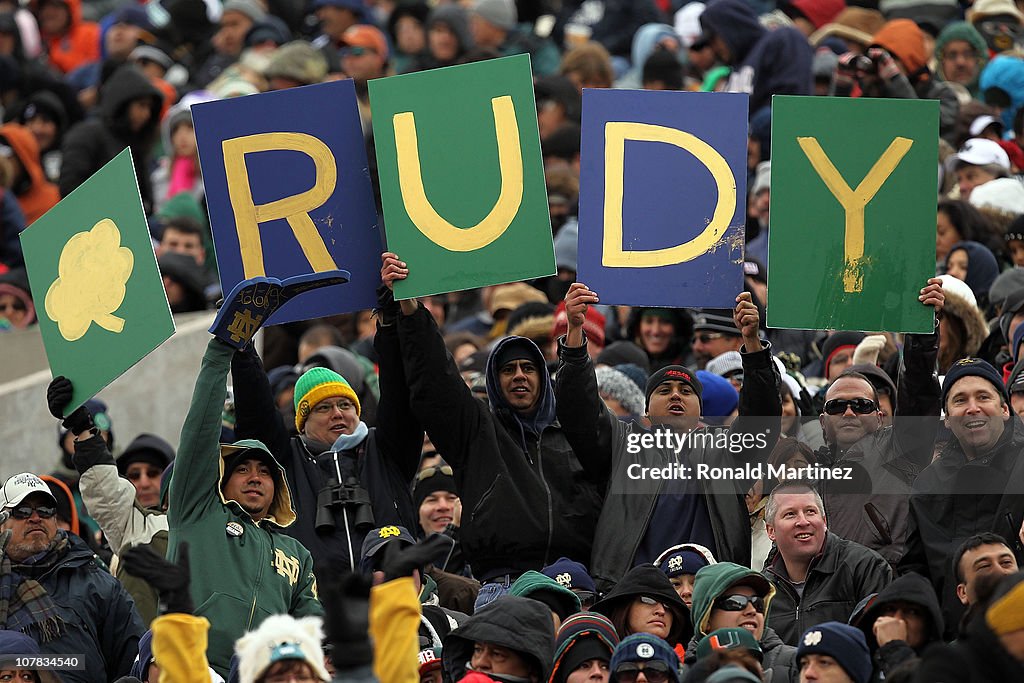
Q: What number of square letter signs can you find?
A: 4